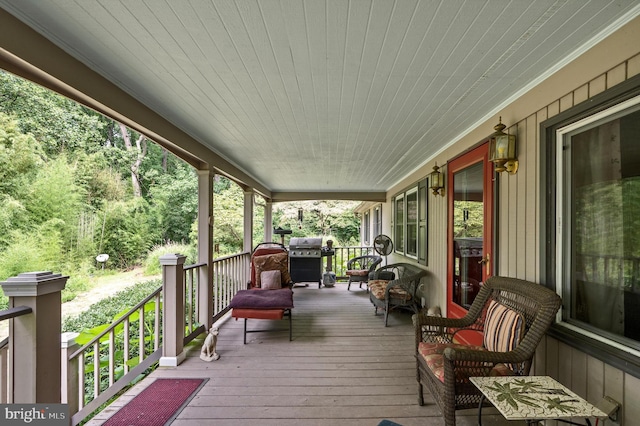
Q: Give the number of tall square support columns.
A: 3